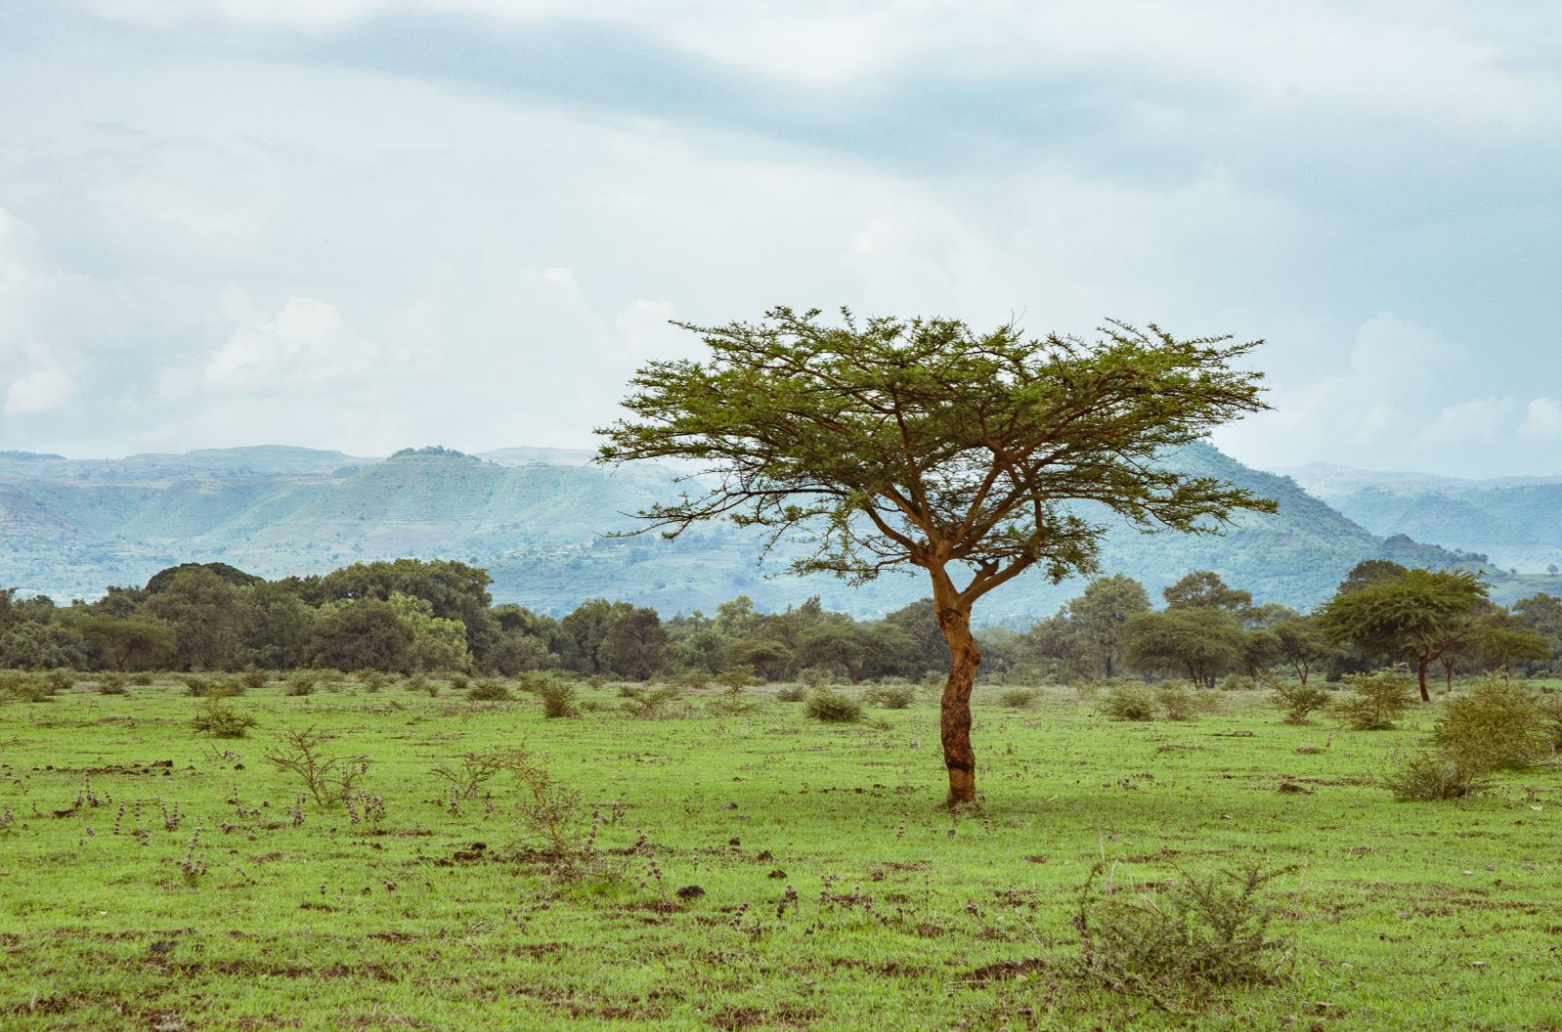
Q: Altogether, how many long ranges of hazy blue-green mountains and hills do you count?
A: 1